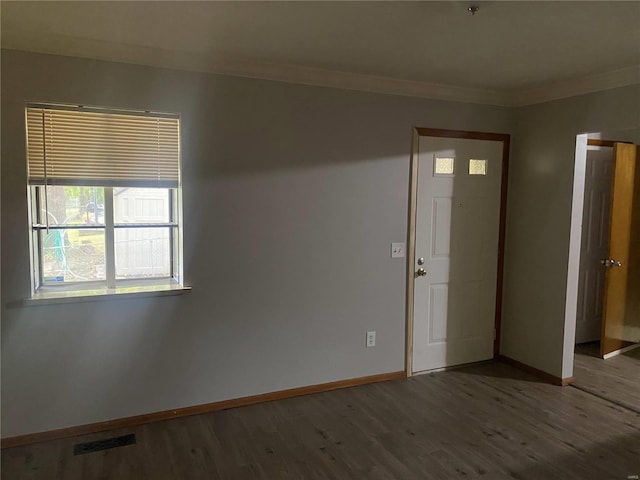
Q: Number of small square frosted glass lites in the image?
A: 2